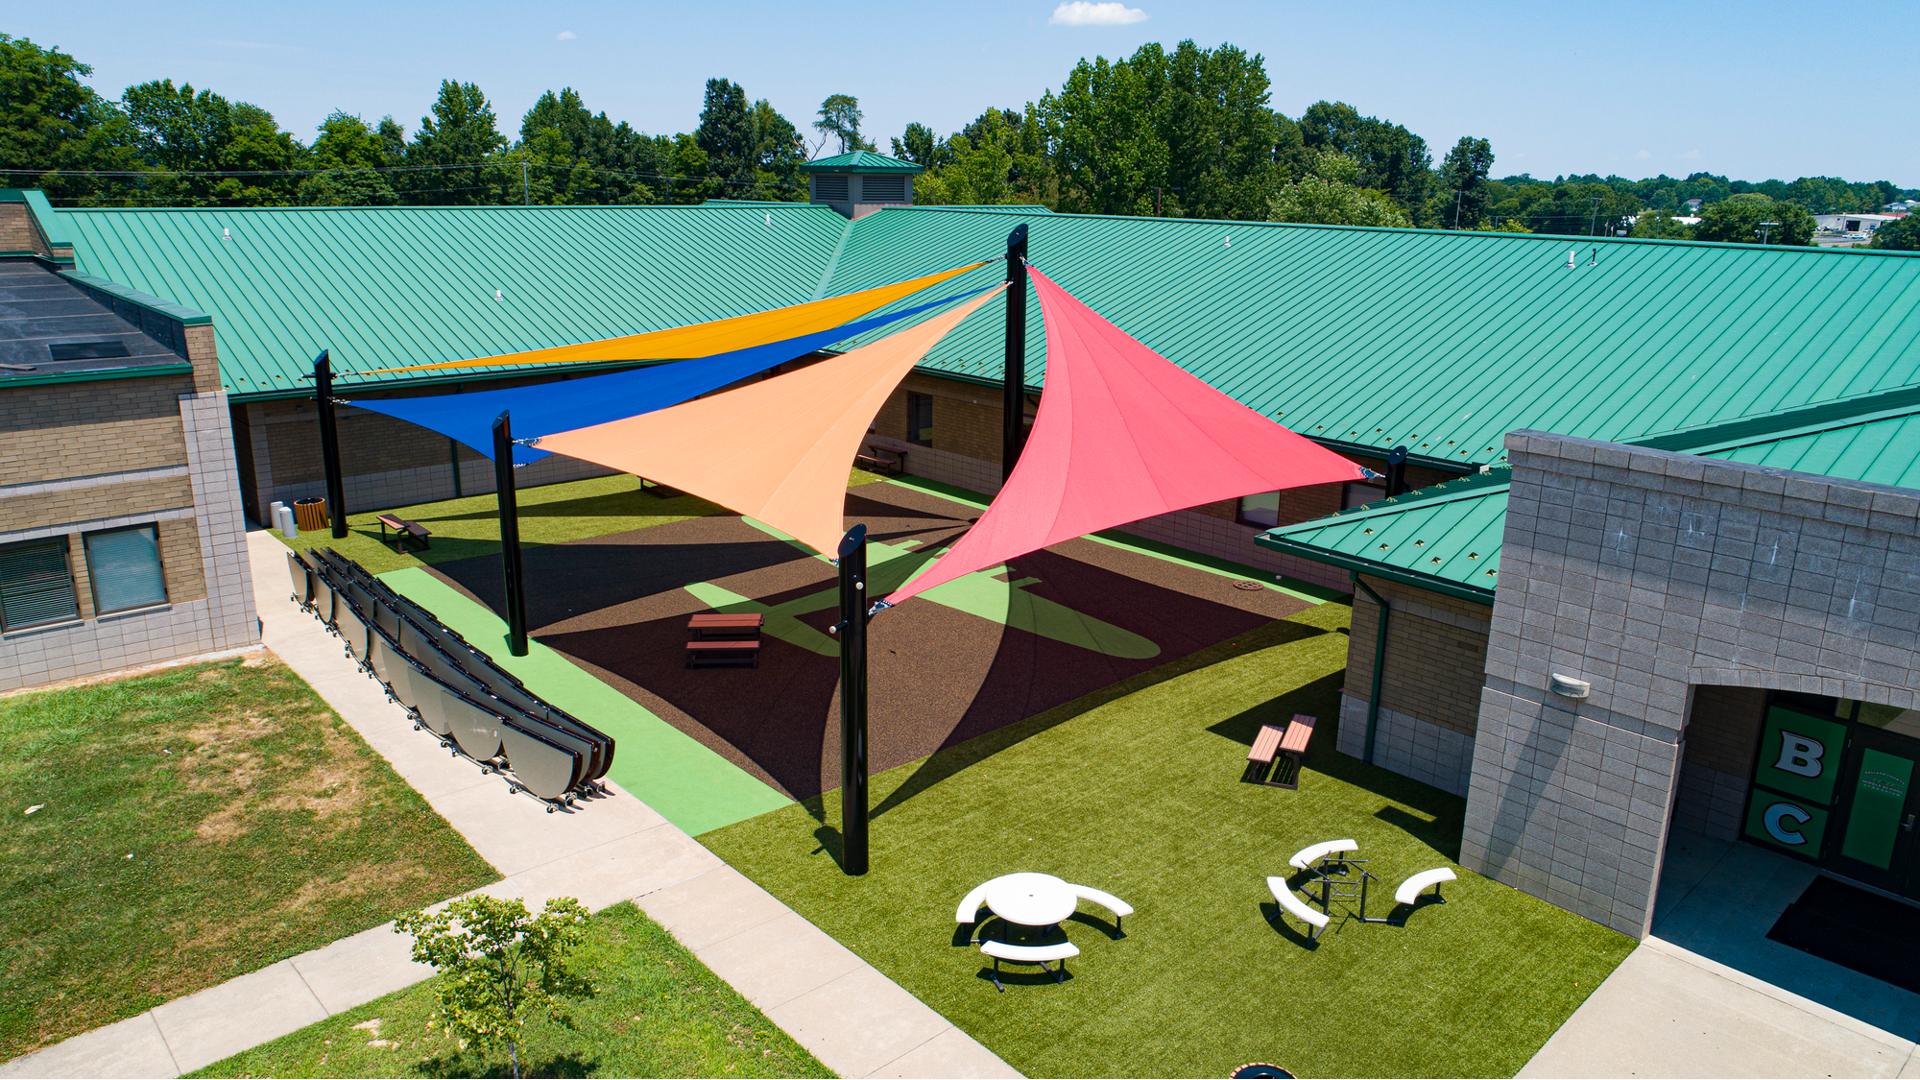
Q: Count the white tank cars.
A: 0